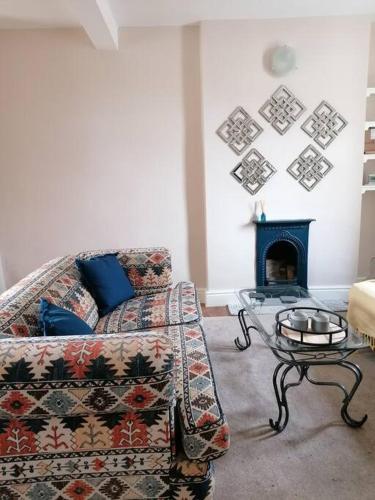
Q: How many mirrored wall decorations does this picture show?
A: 5